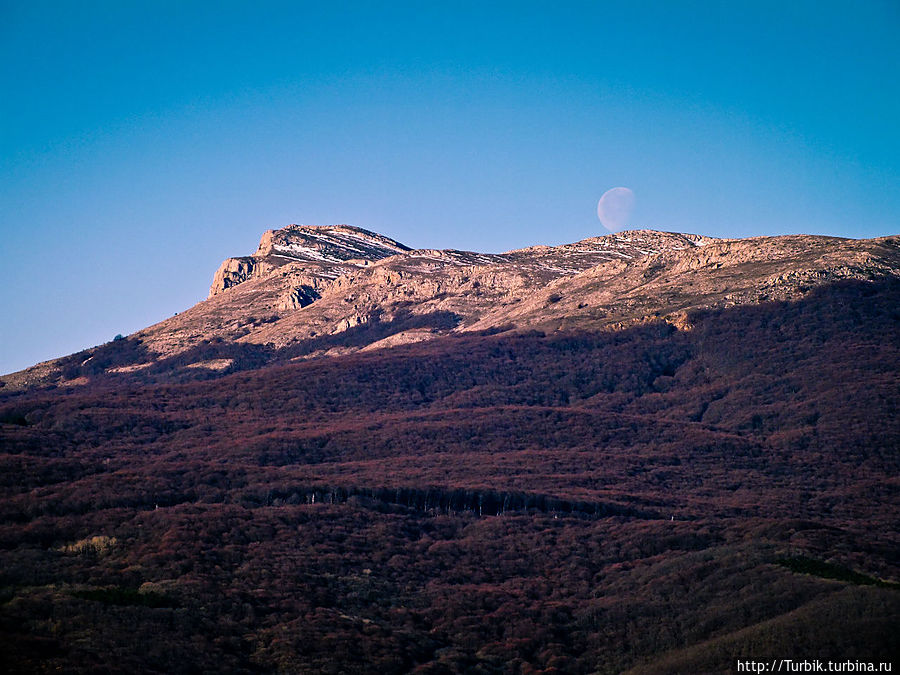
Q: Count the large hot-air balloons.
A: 0